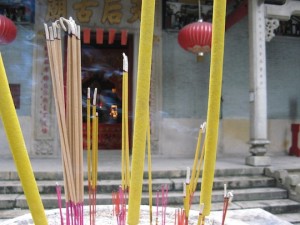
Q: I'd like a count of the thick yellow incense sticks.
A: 3